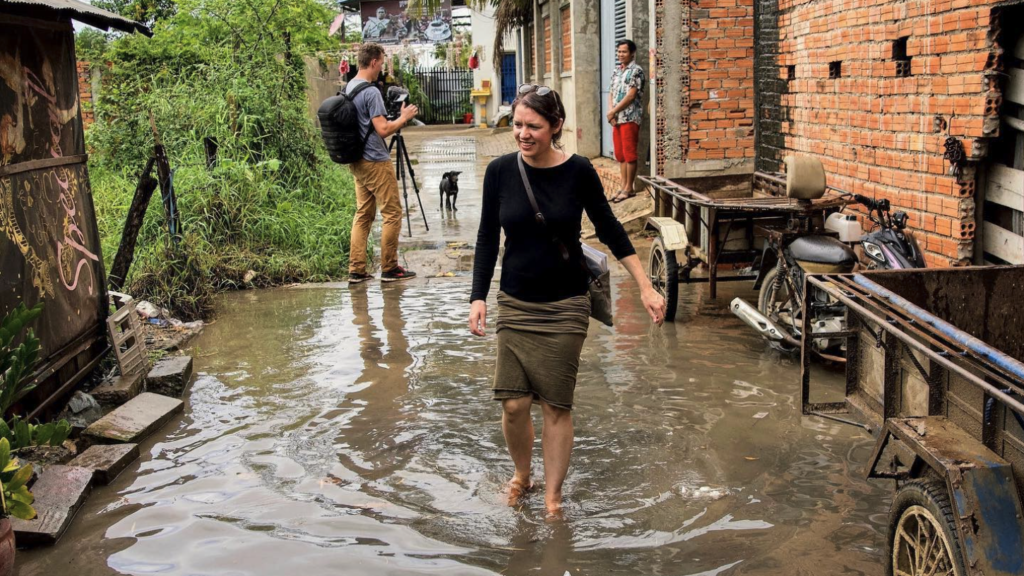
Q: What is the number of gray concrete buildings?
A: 1